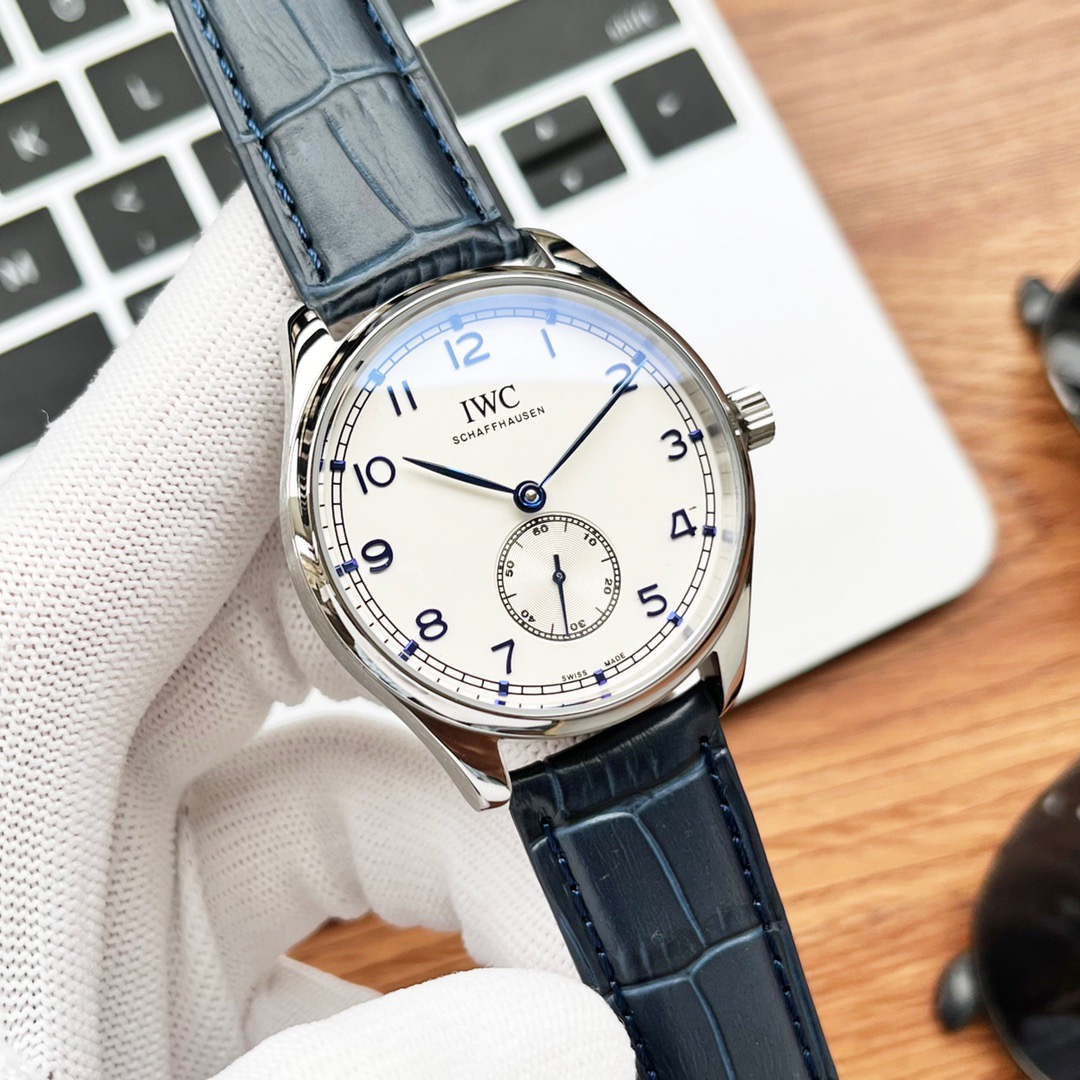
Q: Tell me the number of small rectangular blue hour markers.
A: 12